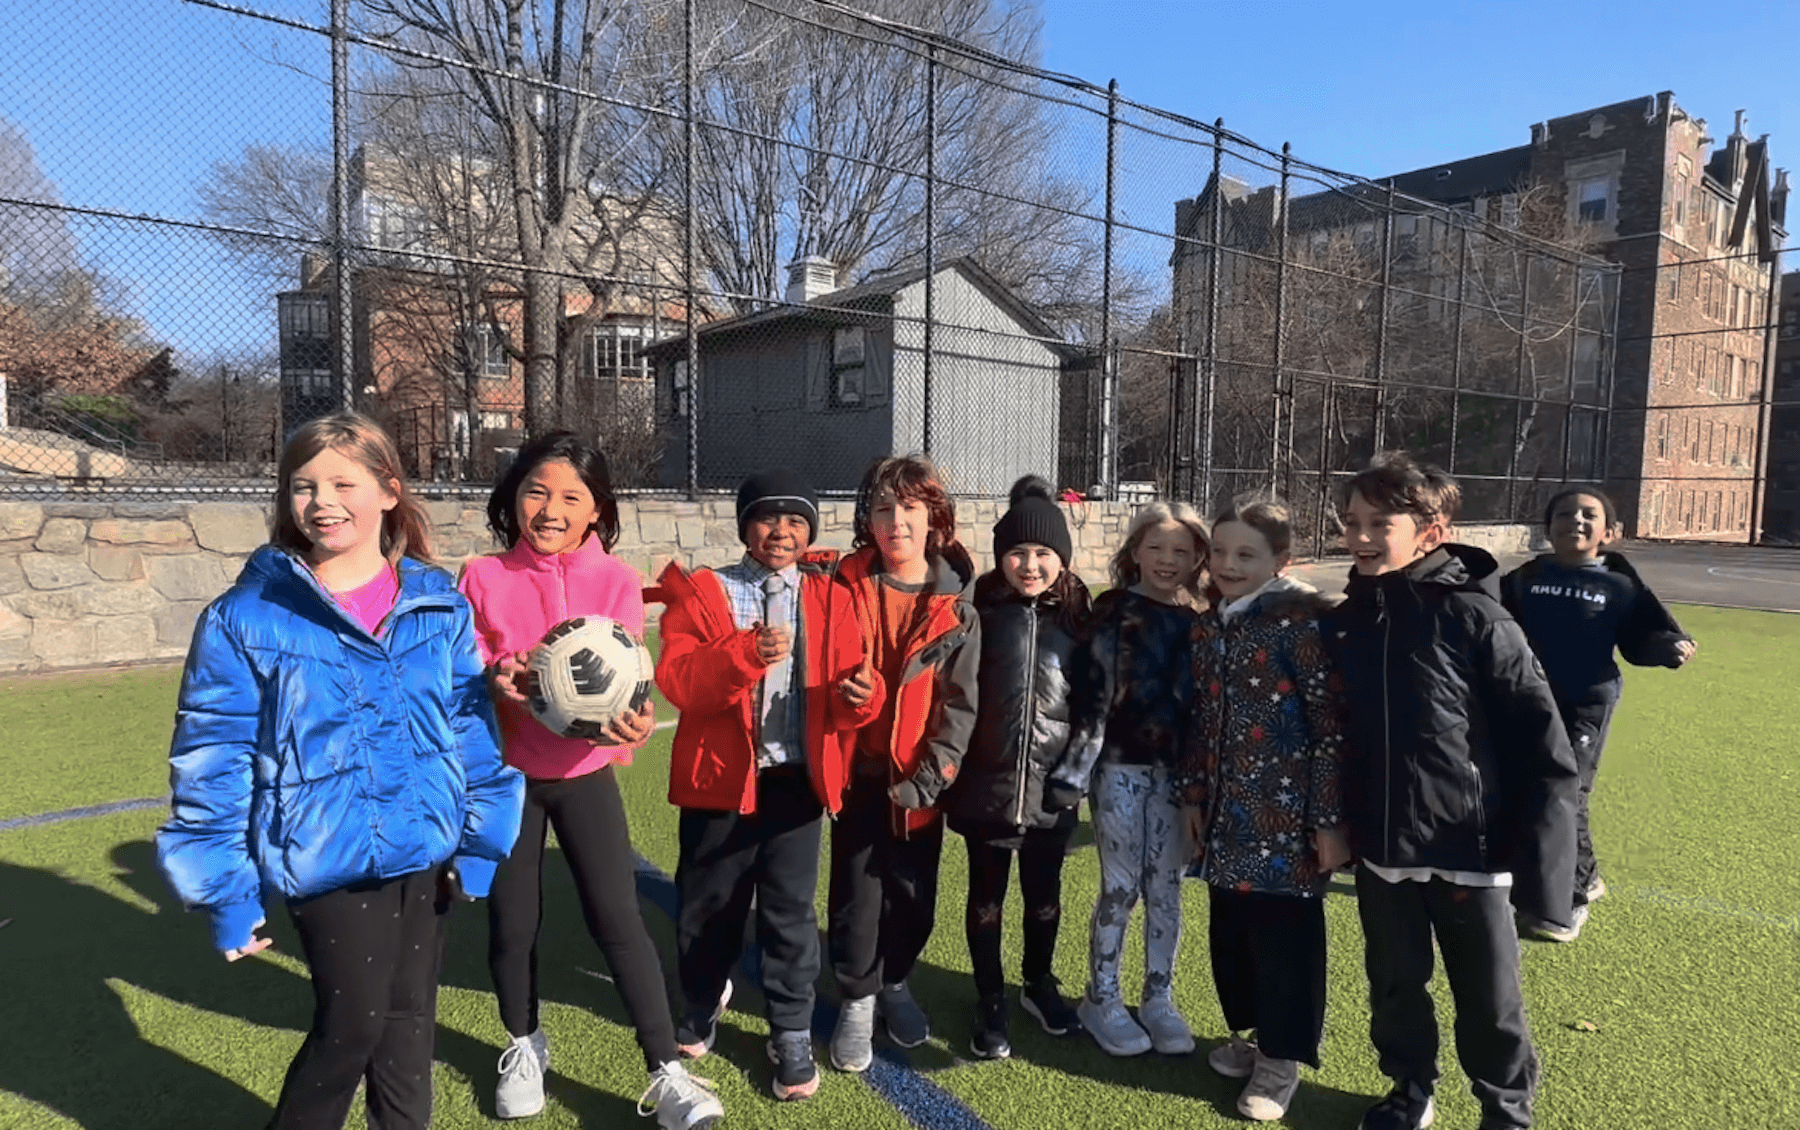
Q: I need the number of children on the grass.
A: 9